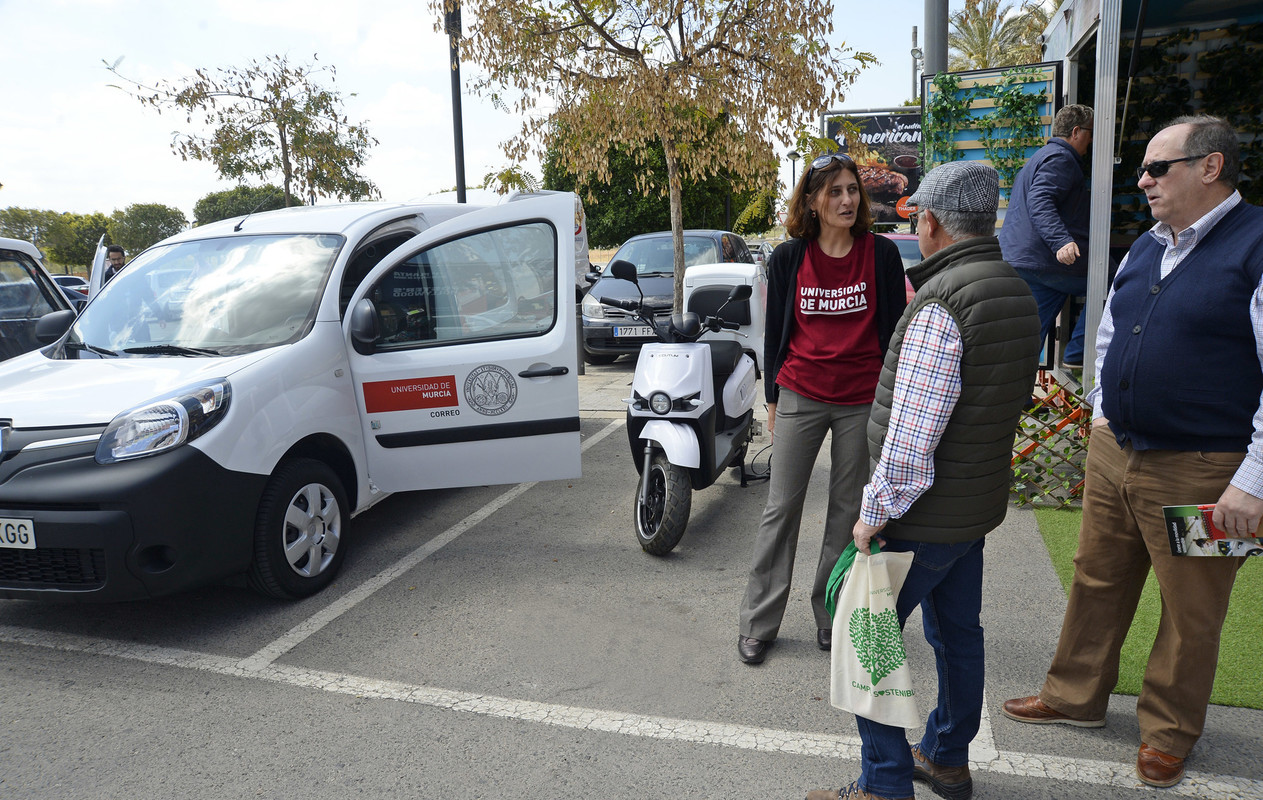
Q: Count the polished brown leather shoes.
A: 2